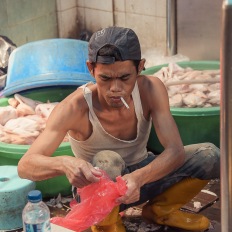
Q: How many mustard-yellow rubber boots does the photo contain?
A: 2